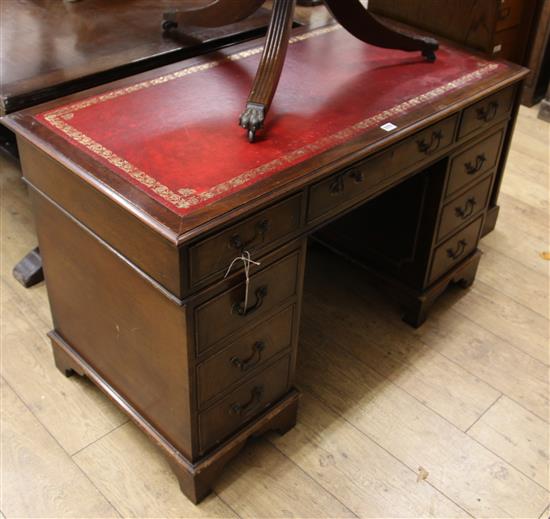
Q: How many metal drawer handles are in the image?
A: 10